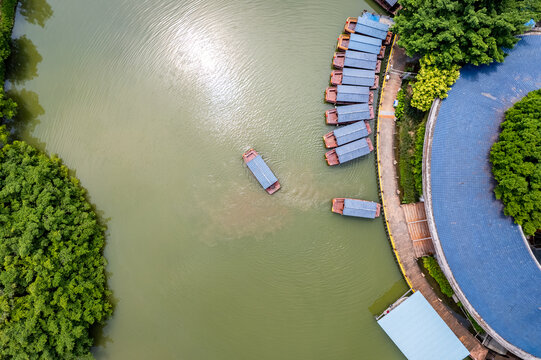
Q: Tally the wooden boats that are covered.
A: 10